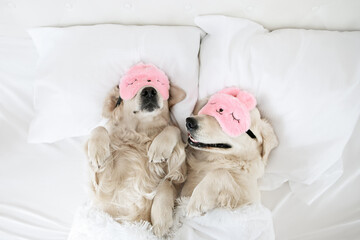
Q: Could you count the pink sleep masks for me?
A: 2